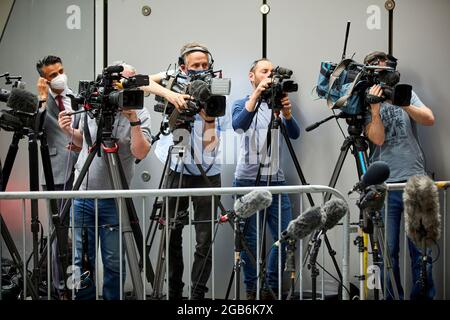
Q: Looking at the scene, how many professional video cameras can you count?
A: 5